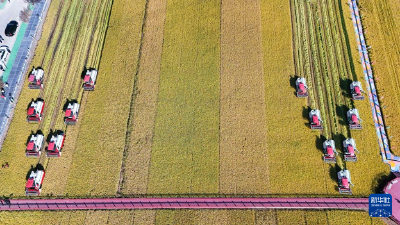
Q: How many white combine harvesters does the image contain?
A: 14